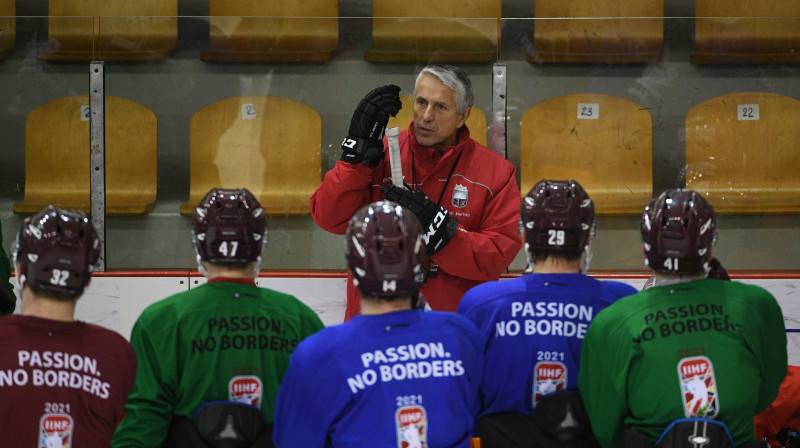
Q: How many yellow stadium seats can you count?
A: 11